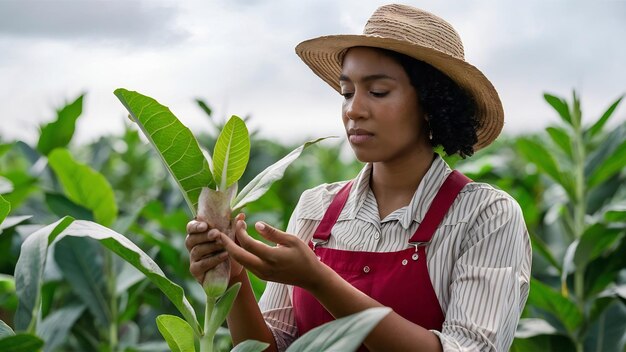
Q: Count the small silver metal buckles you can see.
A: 2